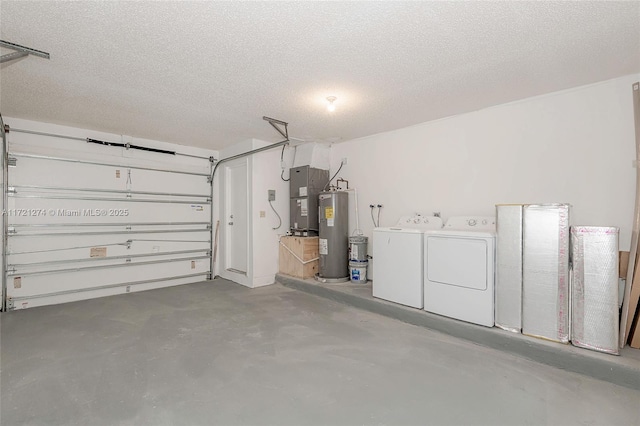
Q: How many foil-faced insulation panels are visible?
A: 3